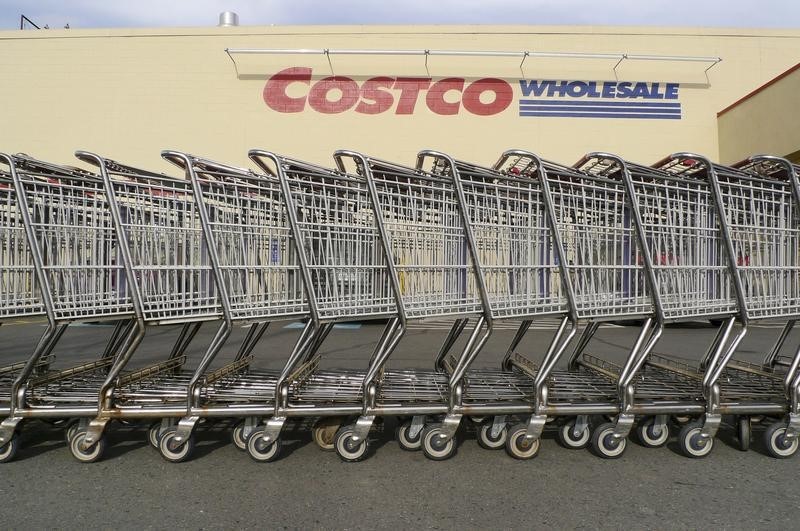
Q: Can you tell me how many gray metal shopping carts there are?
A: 10